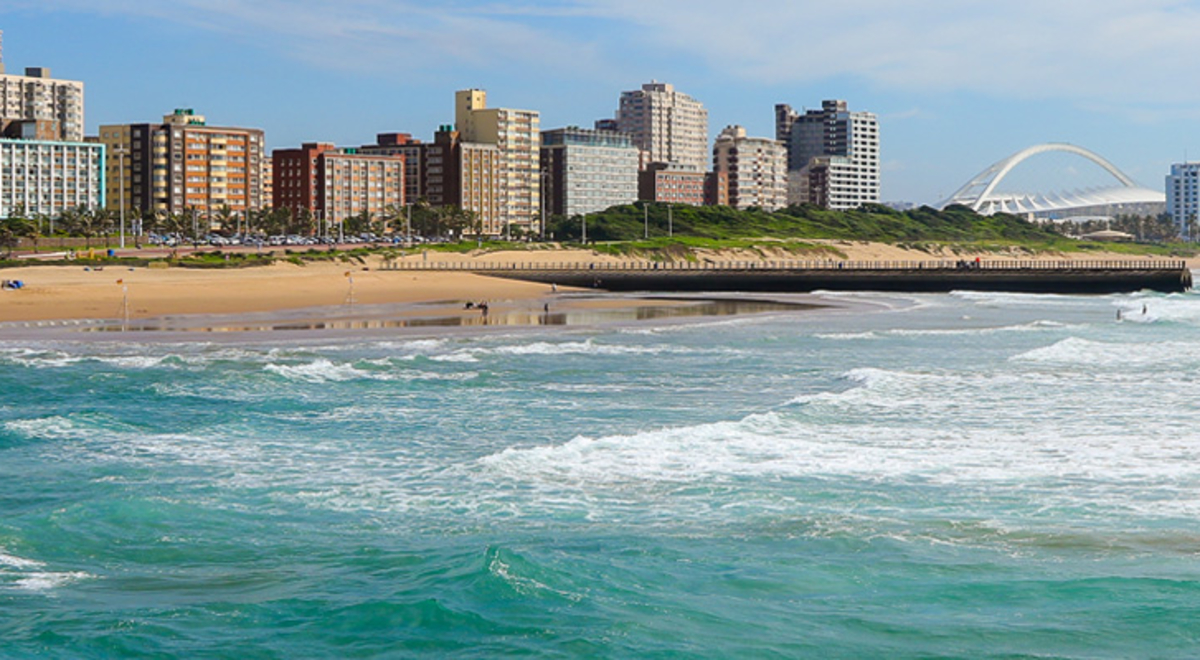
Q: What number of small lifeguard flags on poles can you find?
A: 2